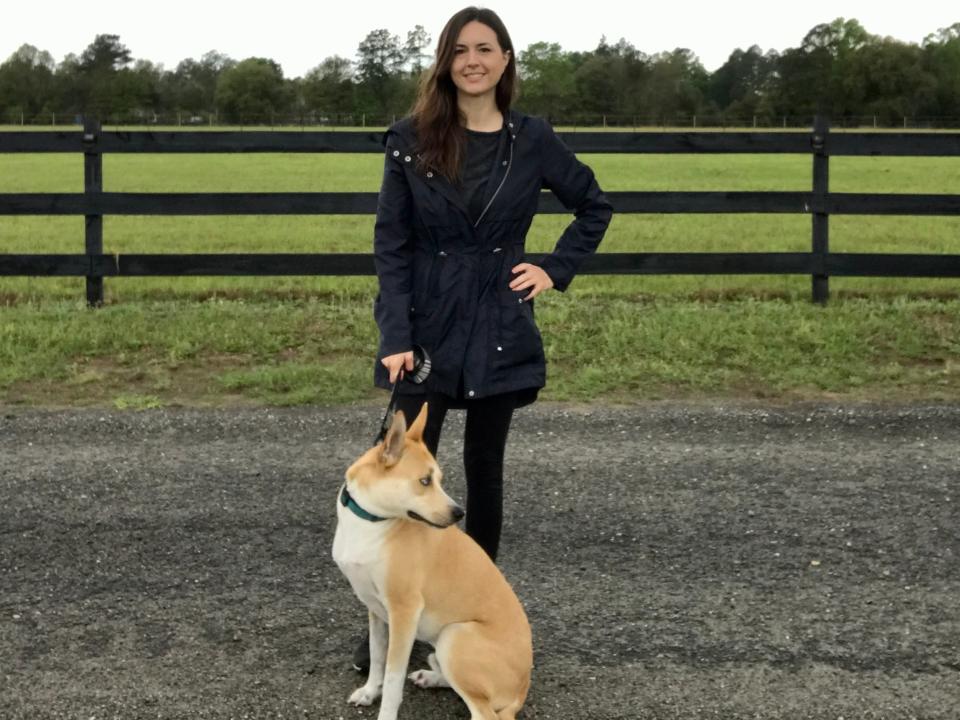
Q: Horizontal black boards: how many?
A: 3